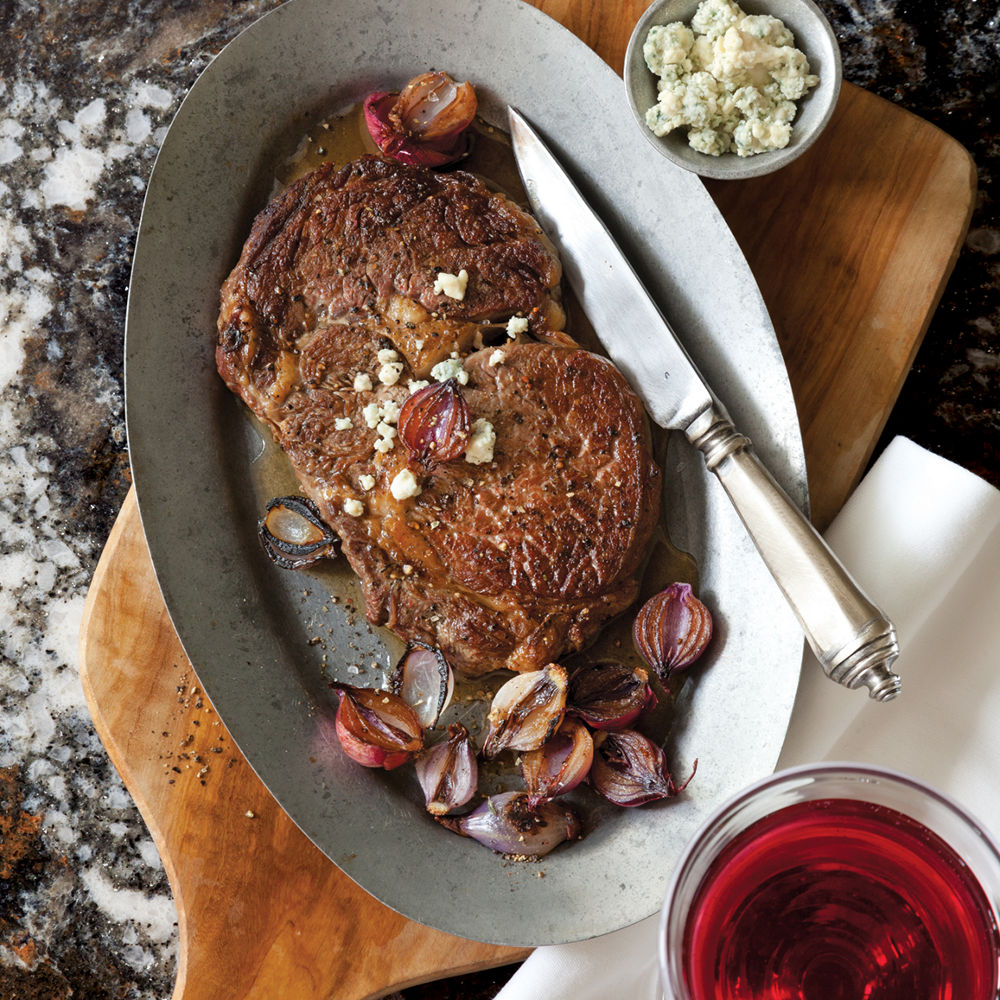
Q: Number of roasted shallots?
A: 12